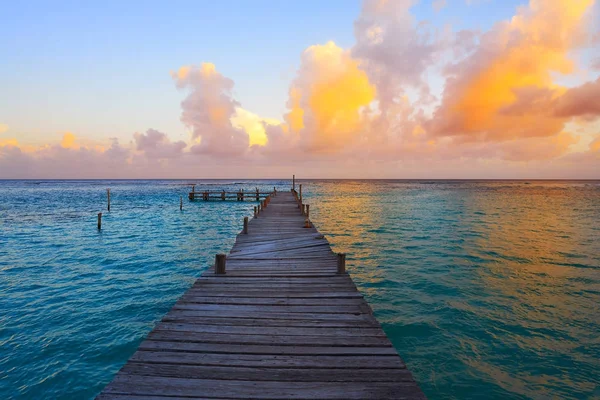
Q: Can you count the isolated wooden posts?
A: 3